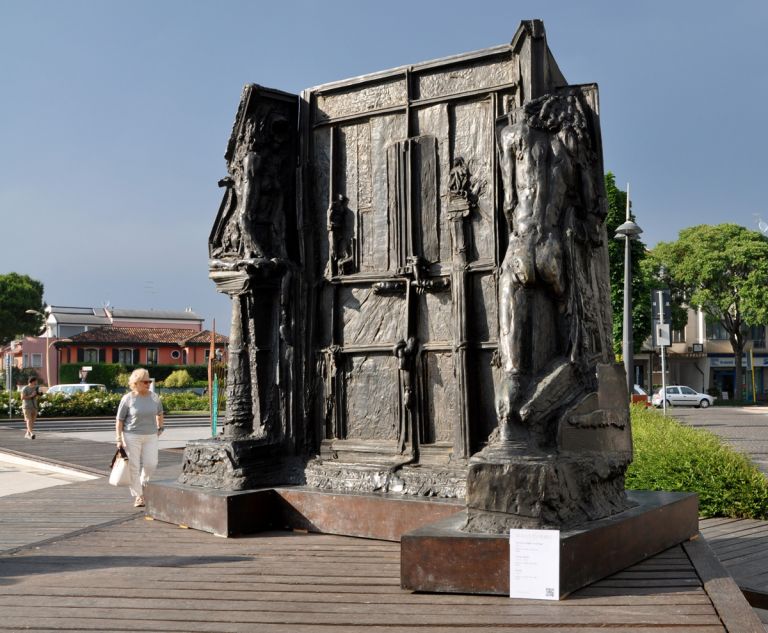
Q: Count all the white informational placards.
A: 1